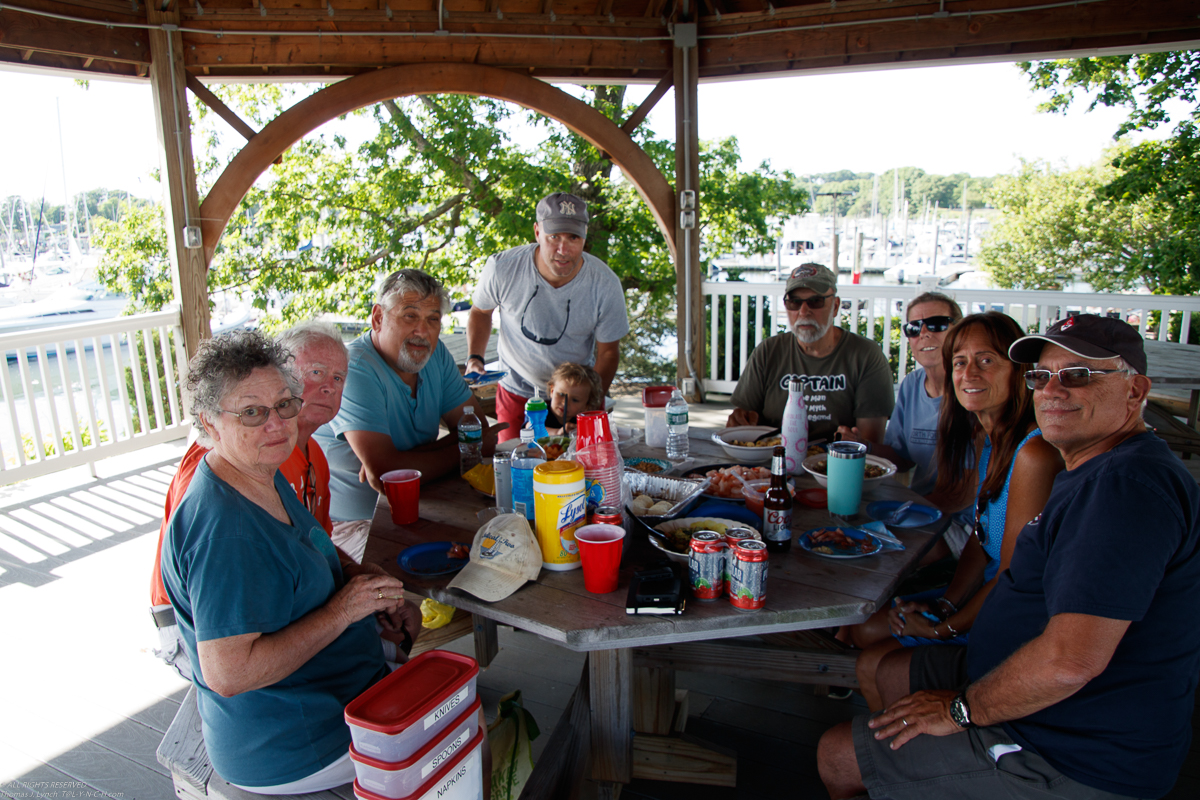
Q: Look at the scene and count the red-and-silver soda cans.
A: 4